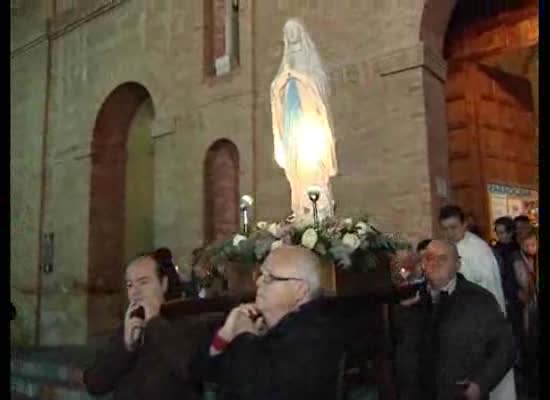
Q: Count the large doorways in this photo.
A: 2